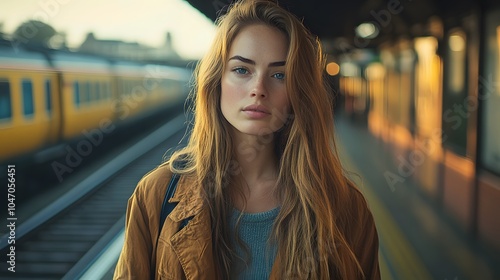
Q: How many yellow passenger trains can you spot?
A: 1